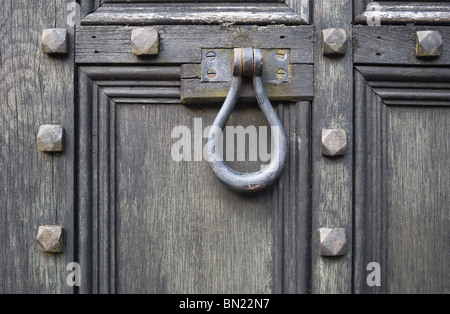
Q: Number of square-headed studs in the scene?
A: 8